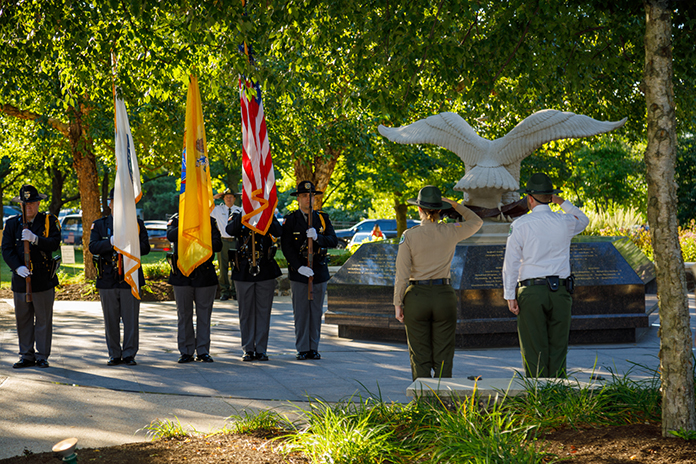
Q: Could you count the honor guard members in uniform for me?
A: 5